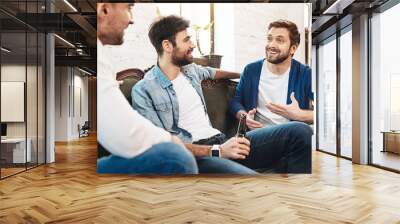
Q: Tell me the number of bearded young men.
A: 3